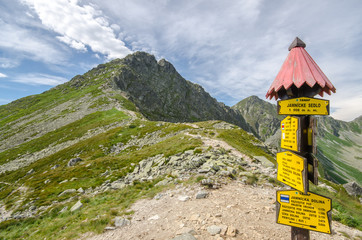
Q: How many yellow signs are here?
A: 4